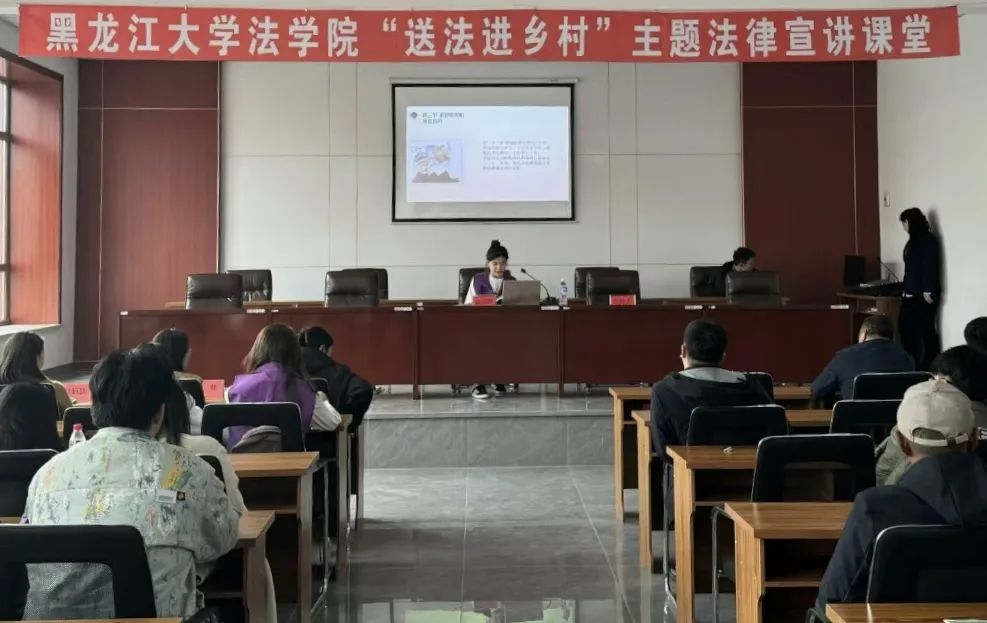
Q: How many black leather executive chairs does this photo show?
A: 9